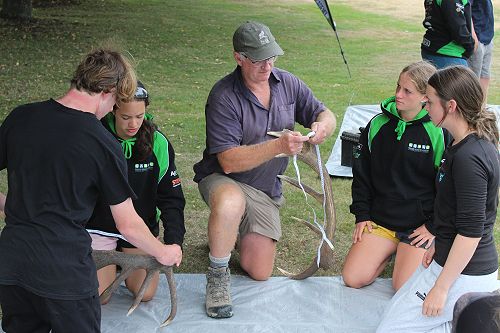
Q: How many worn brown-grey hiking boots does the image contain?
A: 1